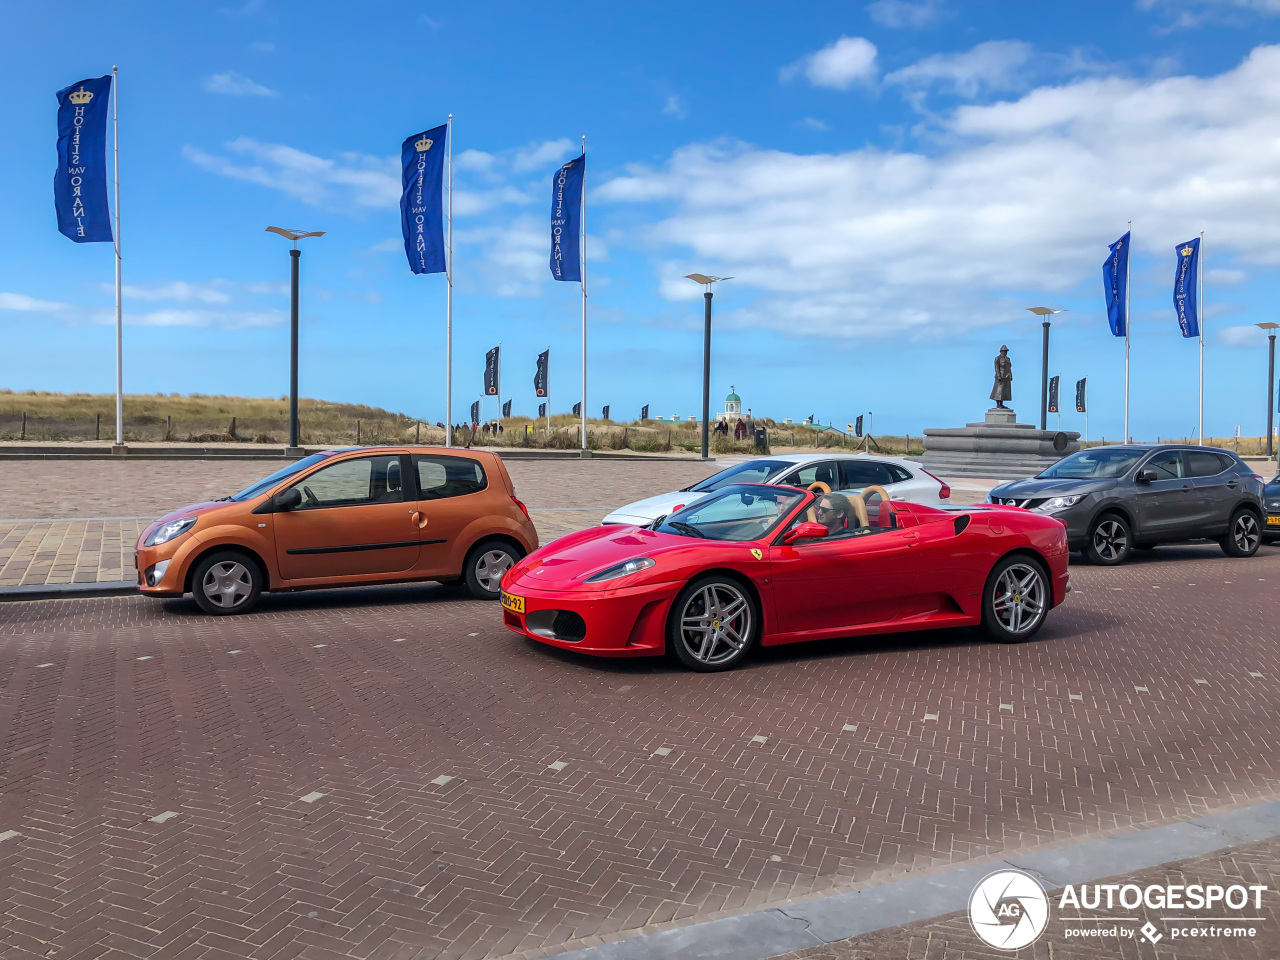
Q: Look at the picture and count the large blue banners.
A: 5